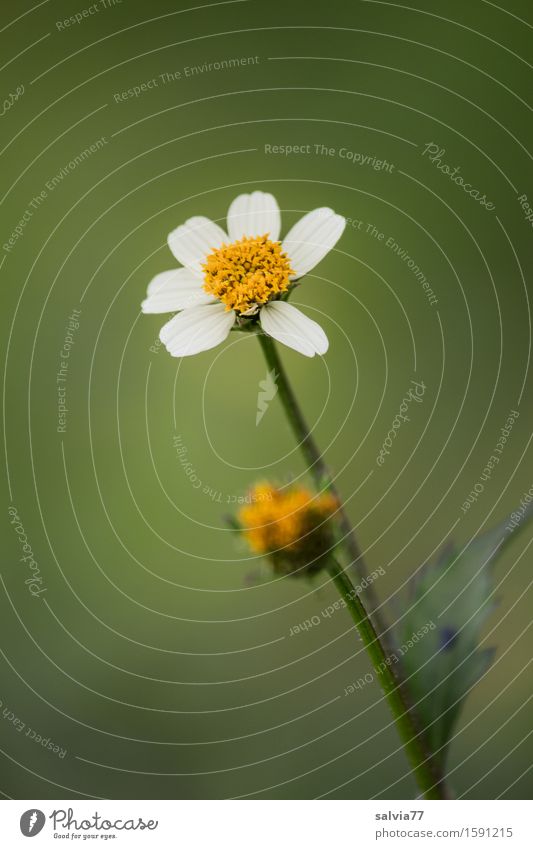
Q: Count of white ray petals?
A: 6